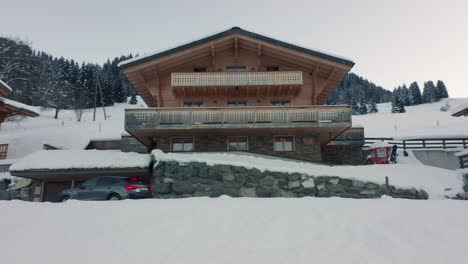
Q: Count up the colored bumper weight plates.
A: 0